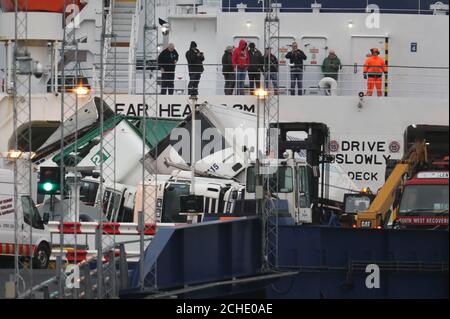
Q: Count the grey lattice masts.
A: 5